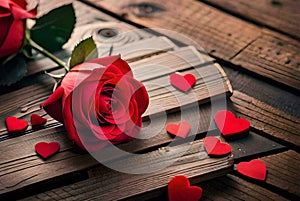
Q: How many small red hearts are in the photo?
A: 9